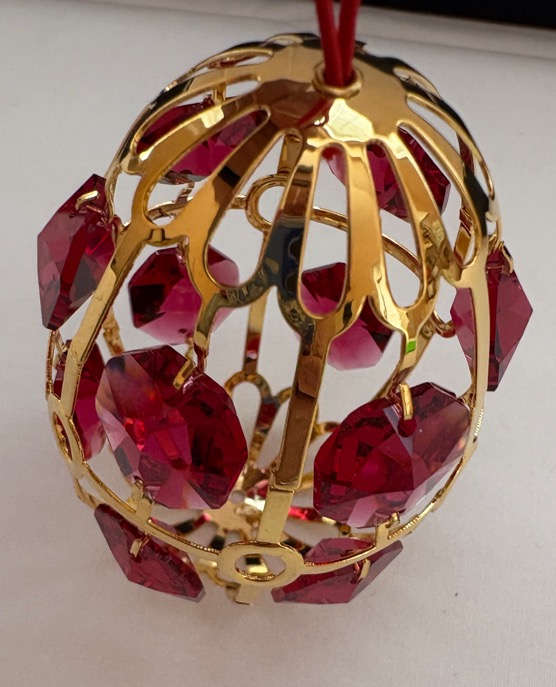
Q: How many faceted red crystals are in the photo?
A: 11